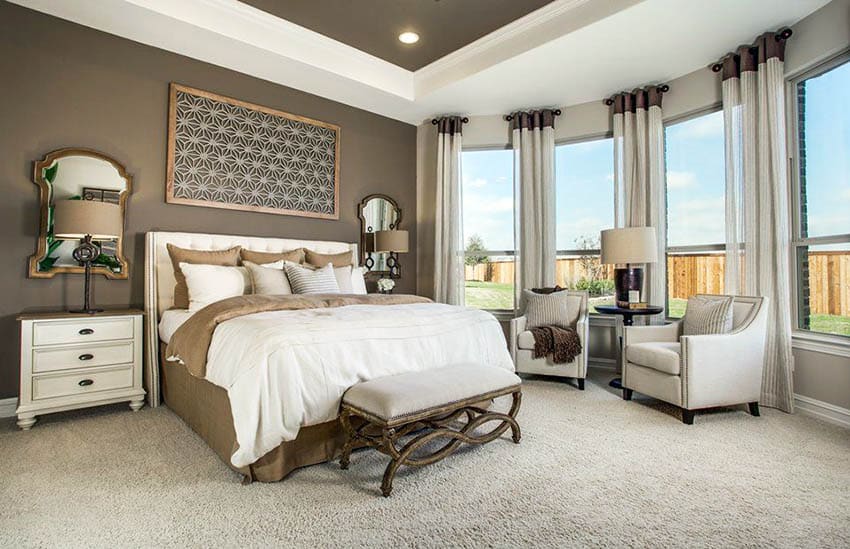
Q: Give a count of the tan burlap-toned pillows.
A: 3